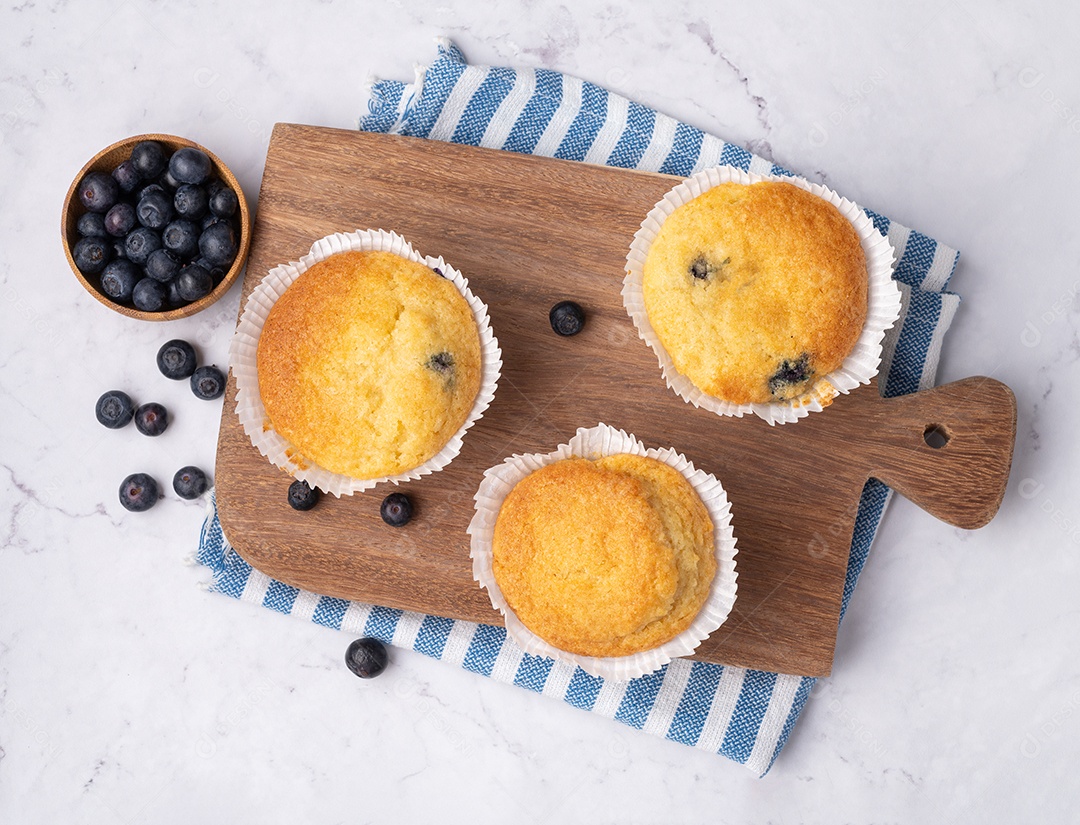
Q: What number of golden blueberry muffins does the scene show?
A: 3